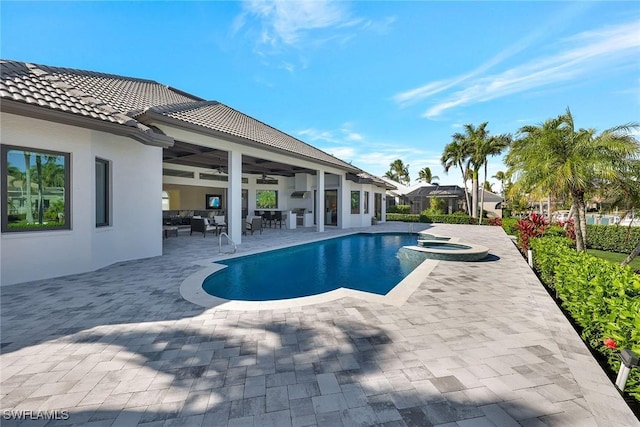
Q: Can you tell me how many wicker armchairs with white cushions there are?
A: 3